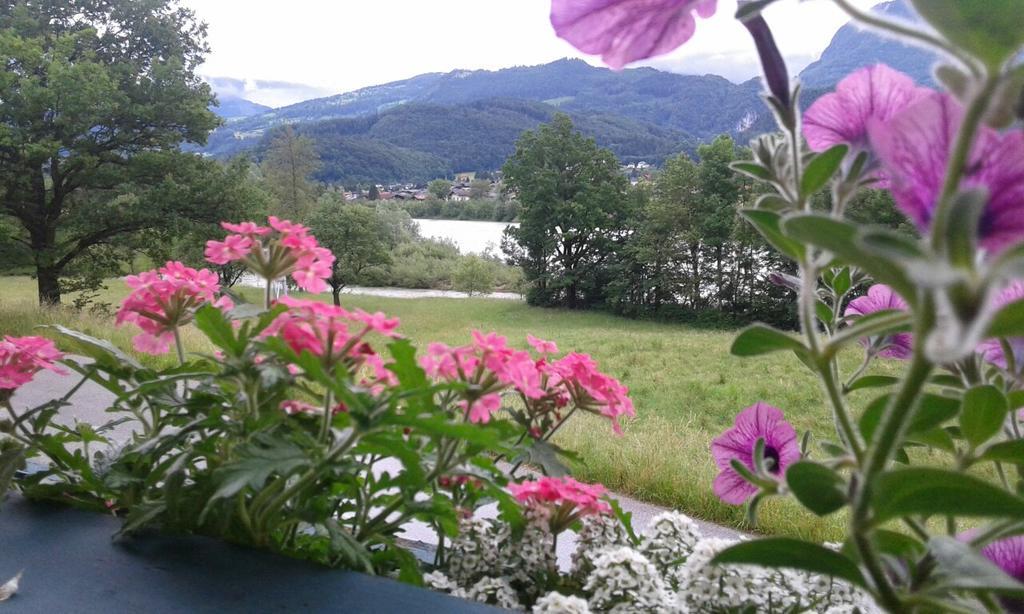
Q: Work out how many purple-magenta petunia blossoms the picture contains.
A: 7